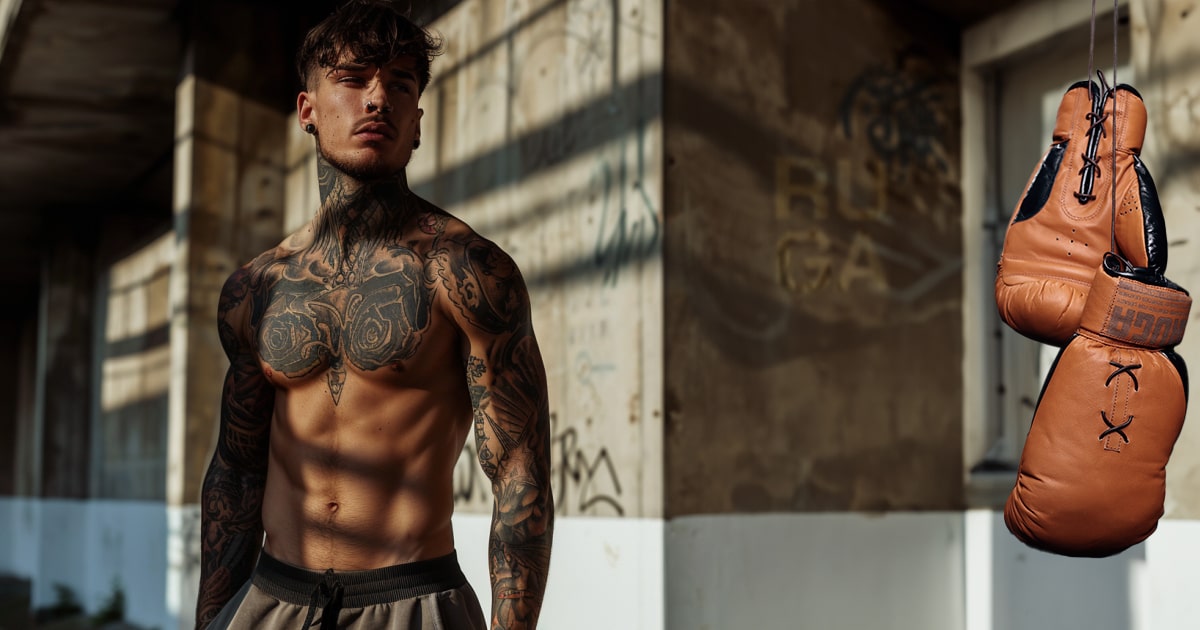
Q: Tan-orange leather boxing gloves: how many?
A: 2